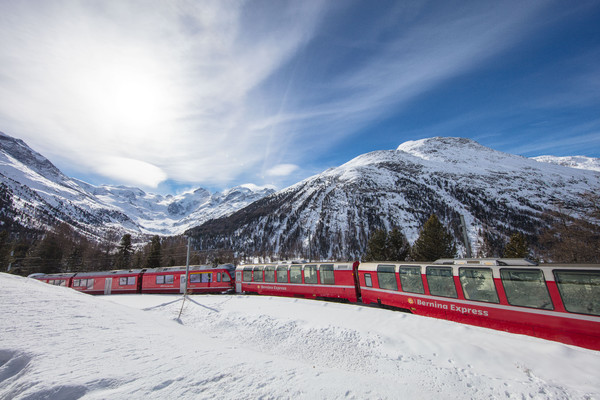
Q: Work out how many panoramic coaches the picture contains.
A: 2